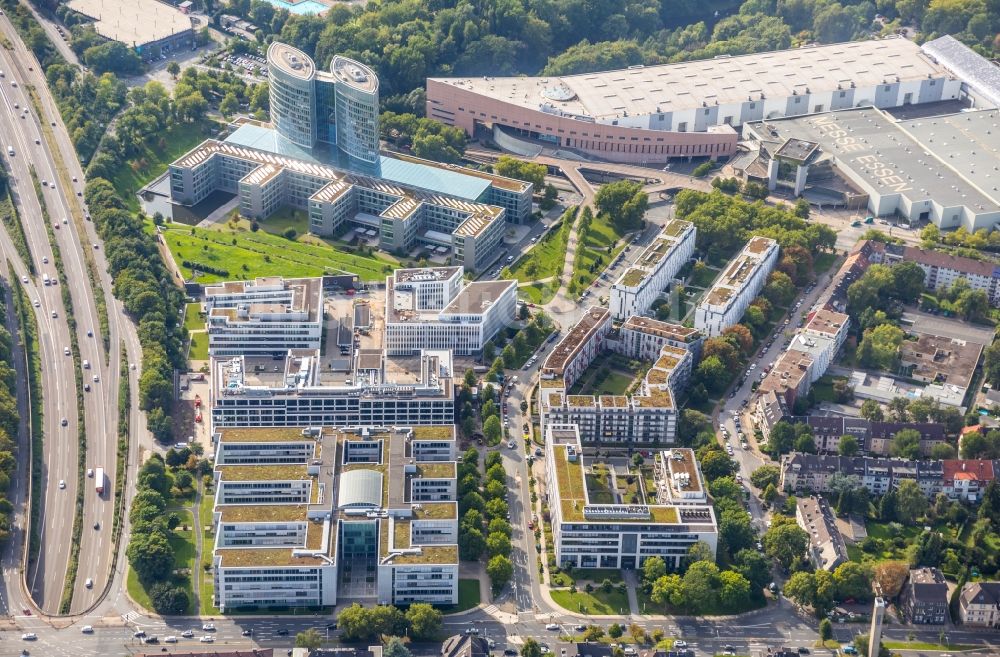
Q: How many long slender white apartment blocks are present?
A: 2